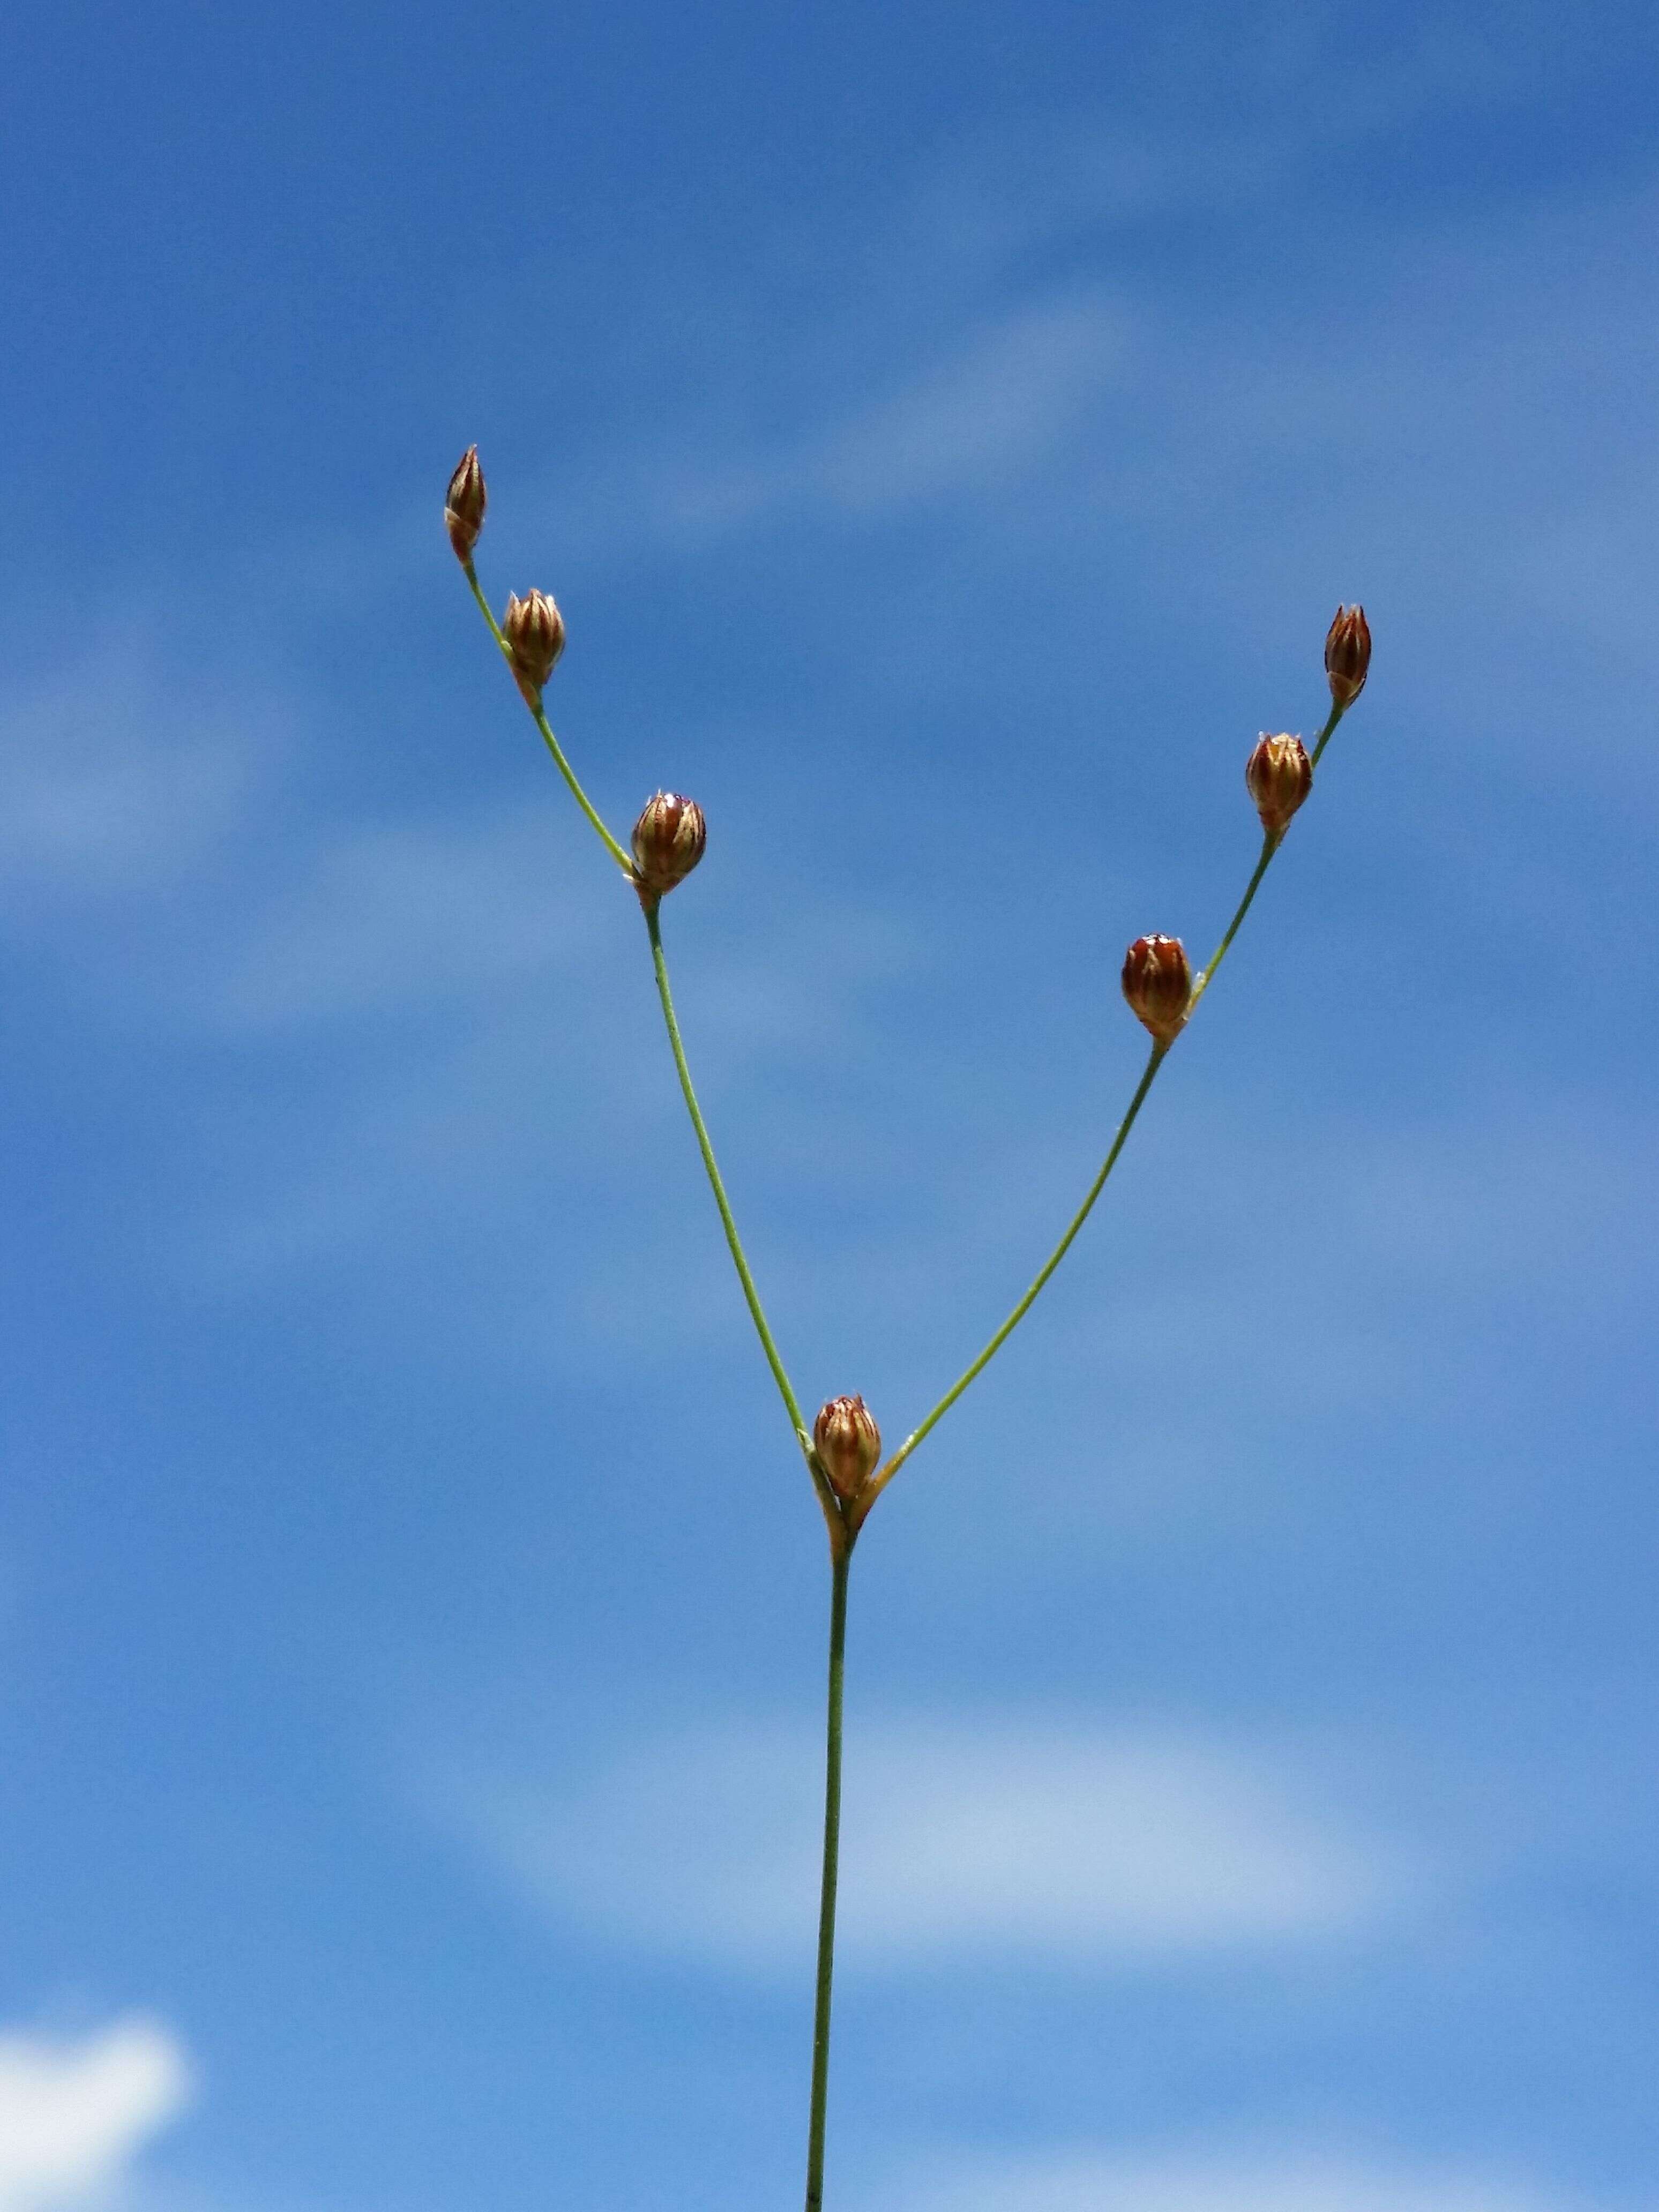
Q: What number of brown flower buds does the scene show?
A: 7